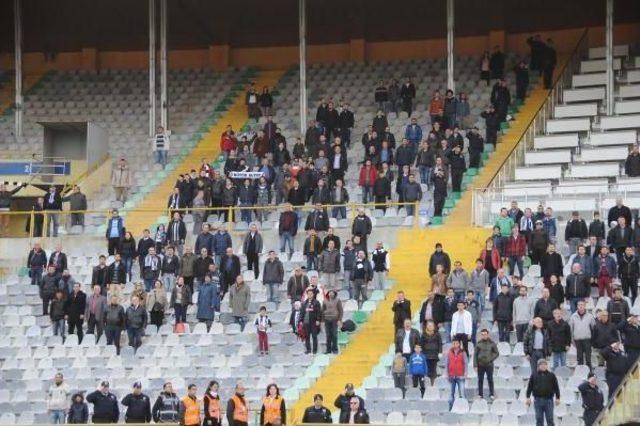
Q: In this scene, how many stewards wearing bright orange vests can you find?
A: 4